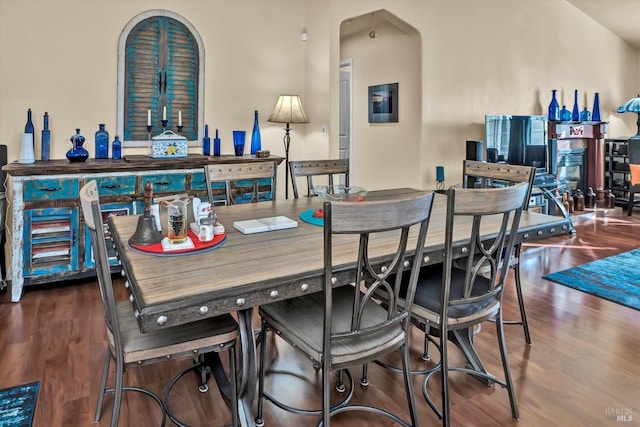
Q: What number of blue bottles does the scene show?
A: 13